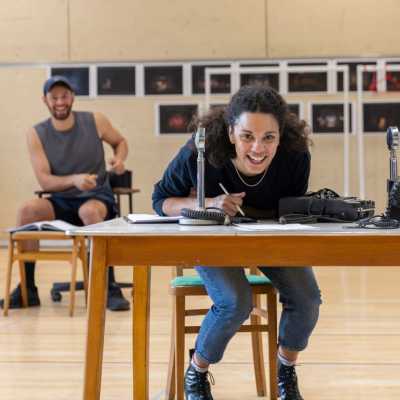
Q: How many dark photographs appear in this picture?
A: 13